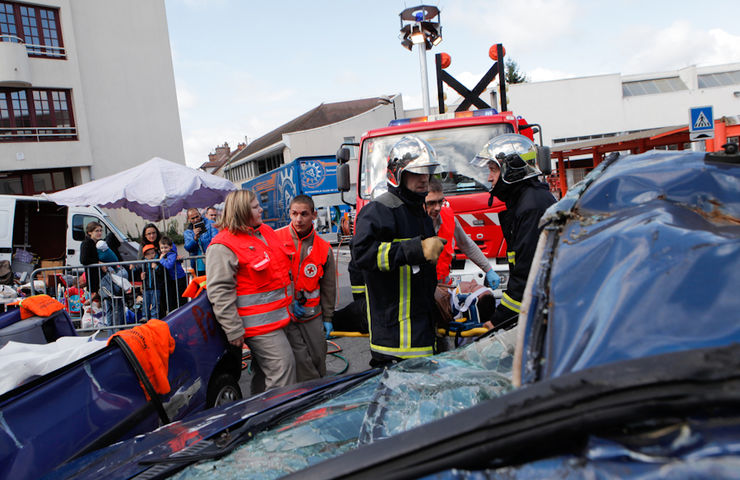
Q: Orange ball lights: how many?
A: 2